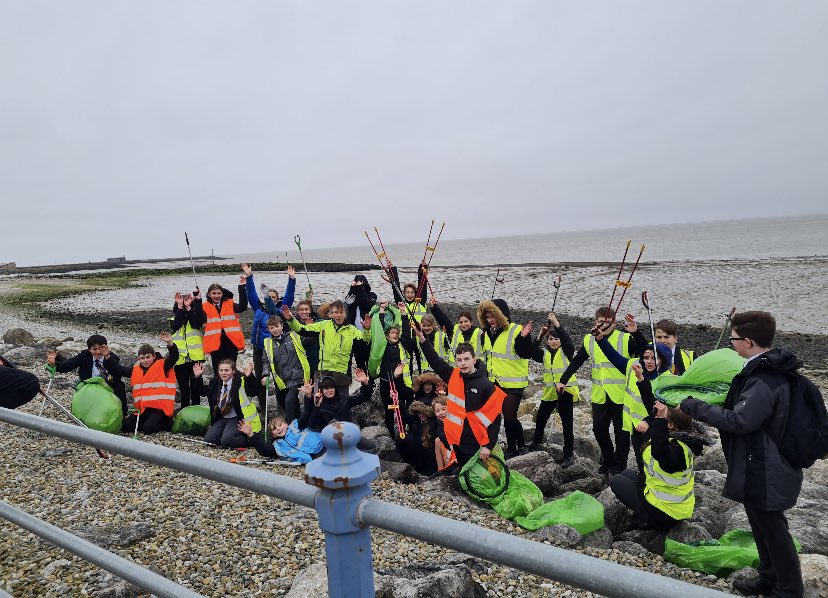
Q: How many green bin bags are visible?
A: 7